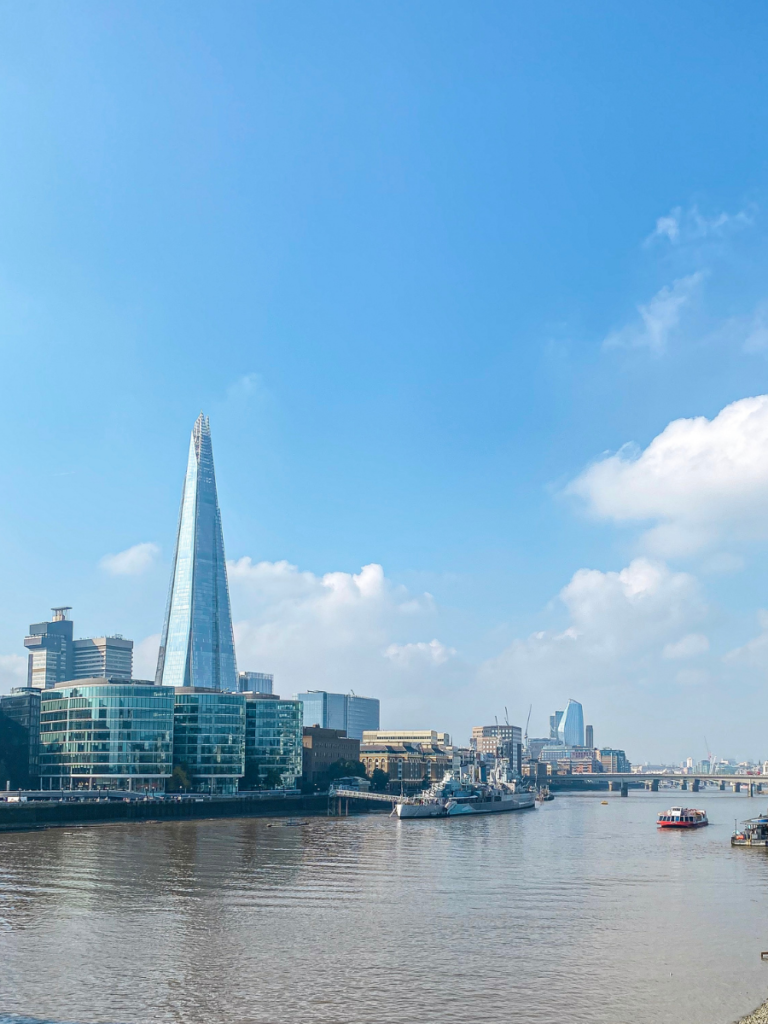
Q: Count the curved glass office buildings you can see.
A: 3